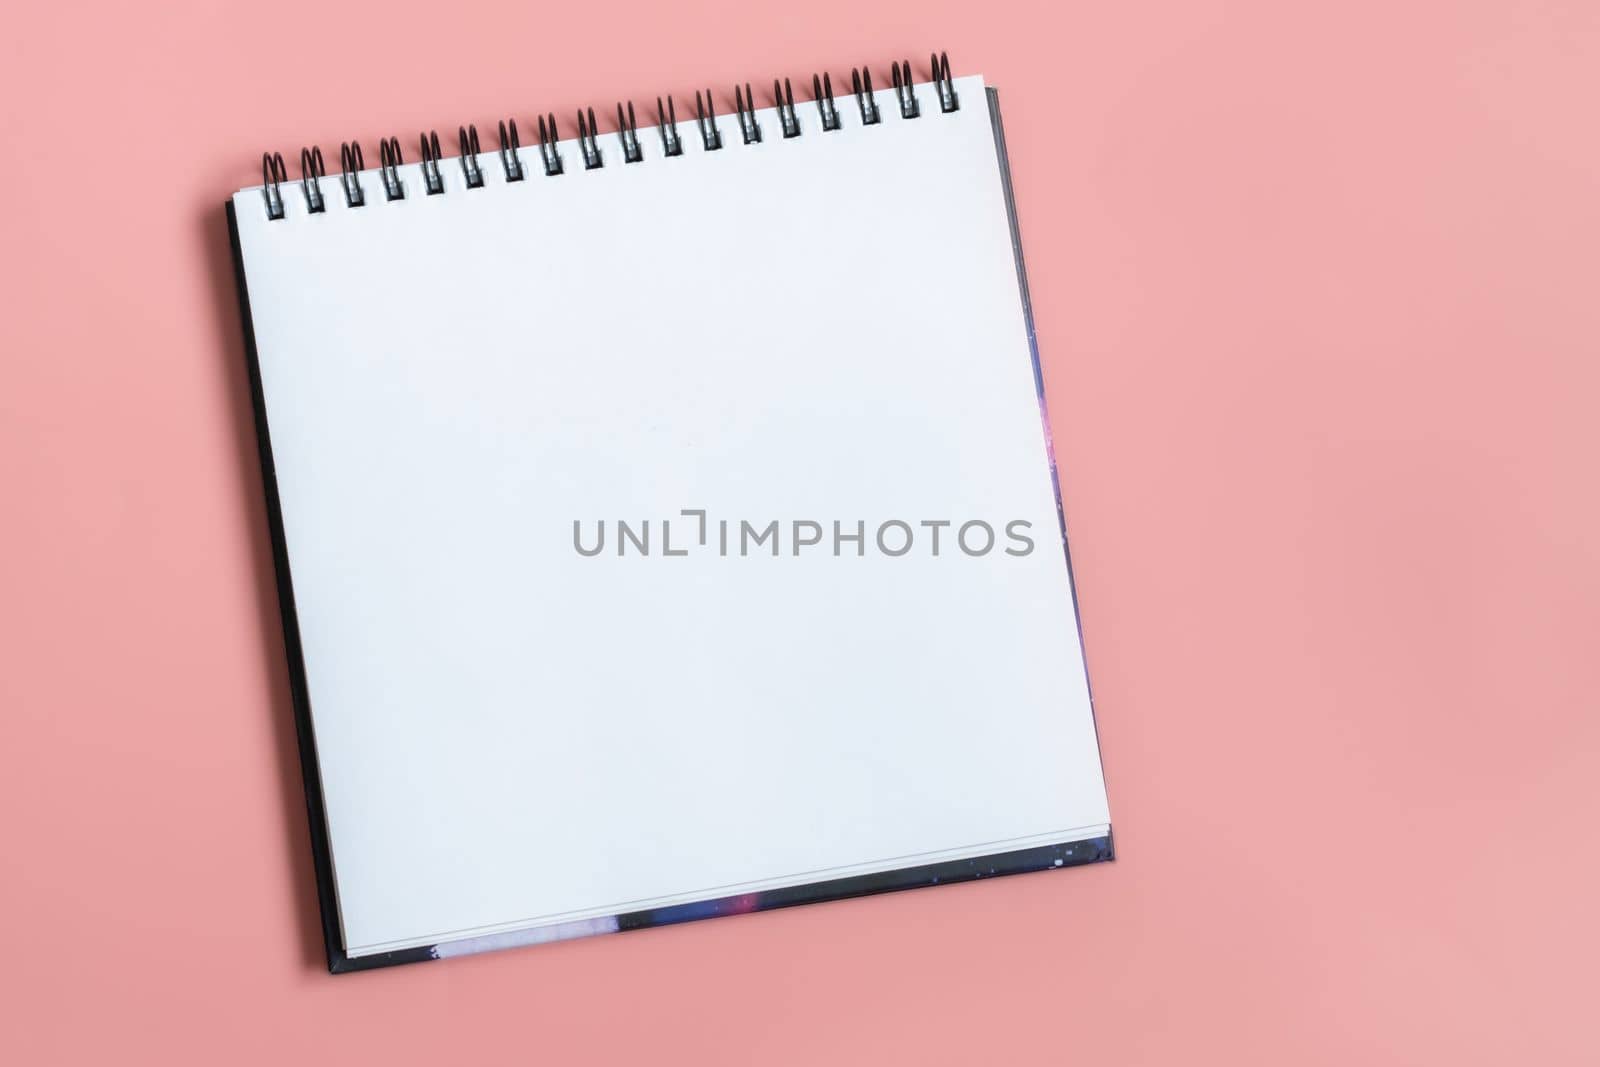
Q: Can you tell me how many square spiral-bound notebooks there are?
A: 1